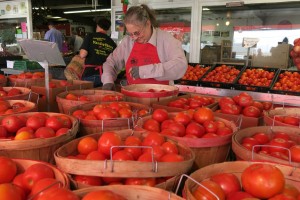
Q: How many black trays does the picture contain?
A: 4